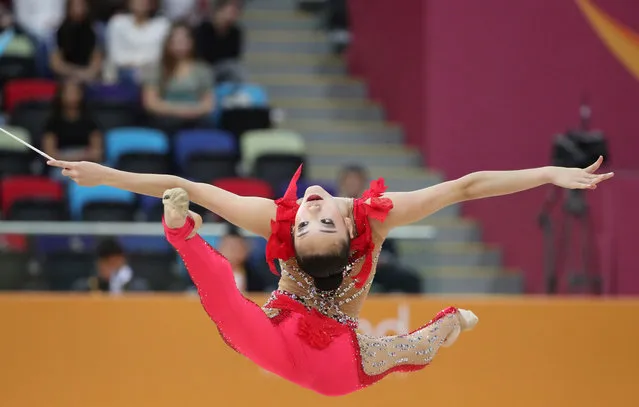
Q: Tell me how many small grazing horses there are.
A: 0